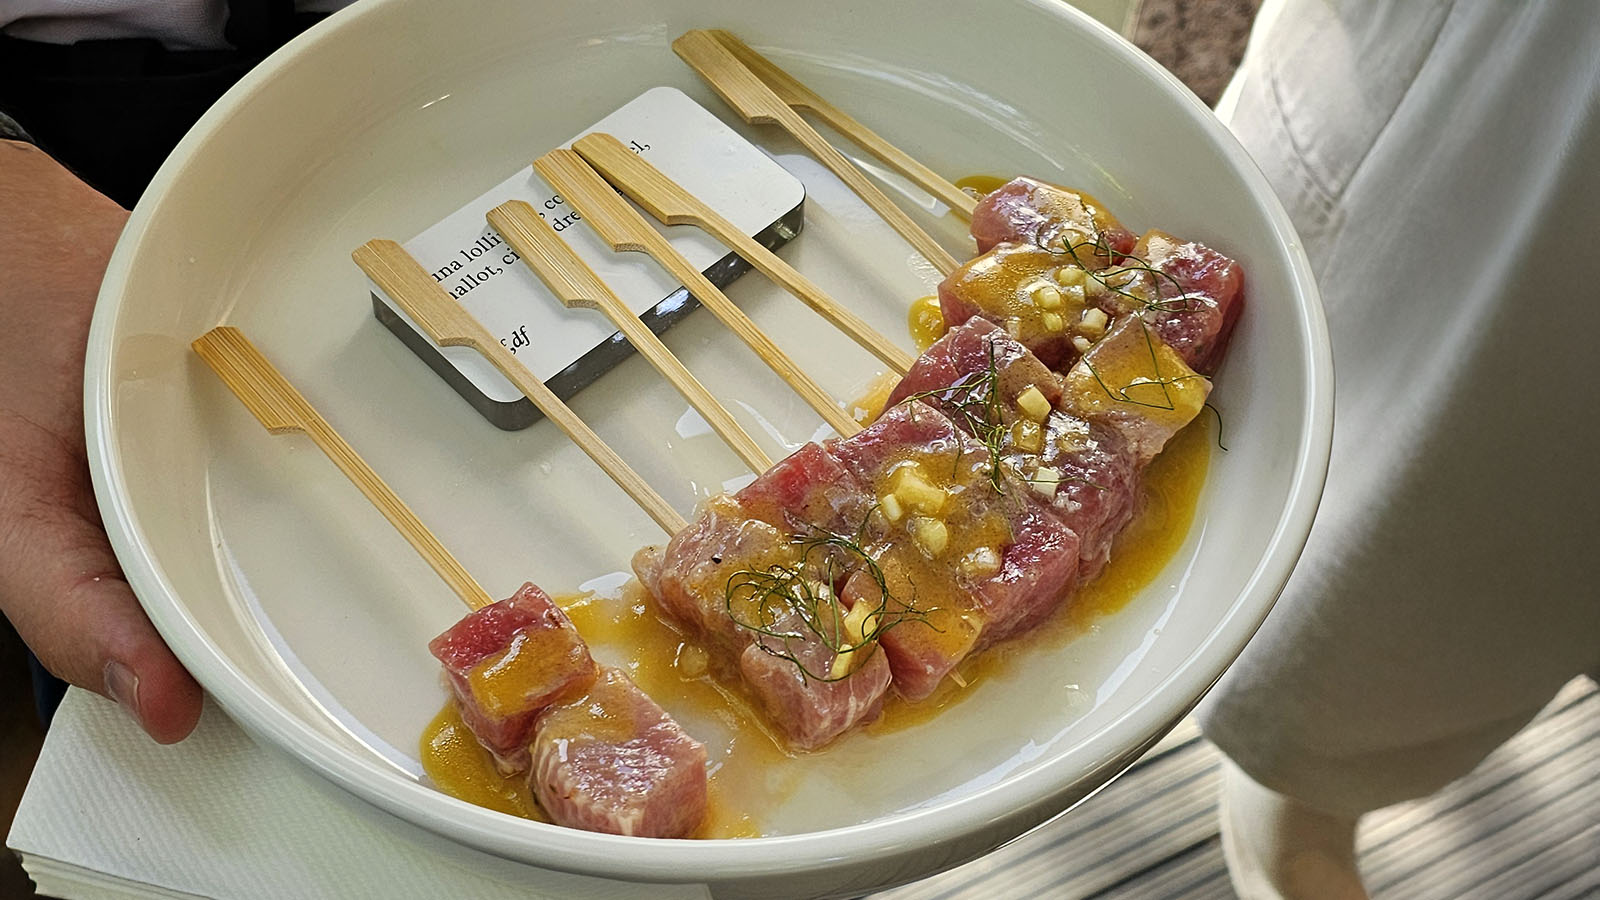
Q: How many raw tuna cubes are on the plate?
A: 14